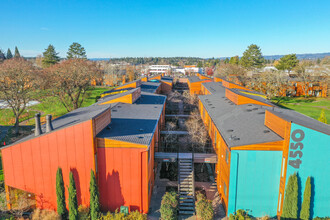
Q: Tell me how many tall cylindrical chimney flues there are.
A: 2